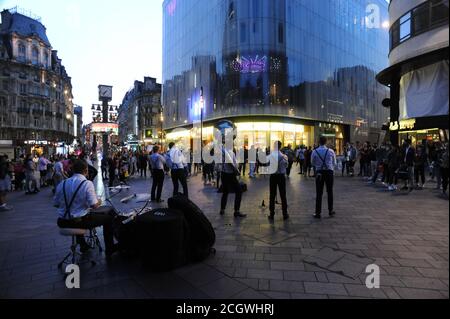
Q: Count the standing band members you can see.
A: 5